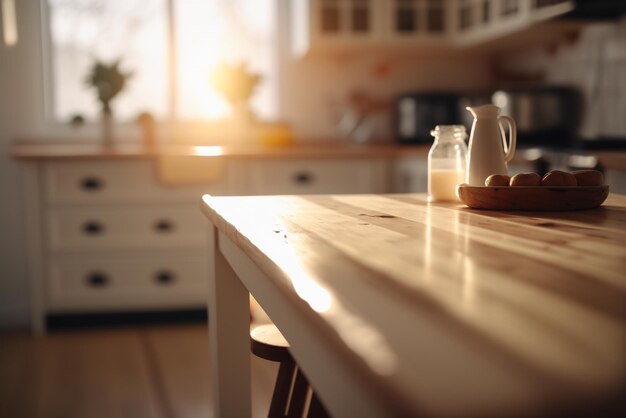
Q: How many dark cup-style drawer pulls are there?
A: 6